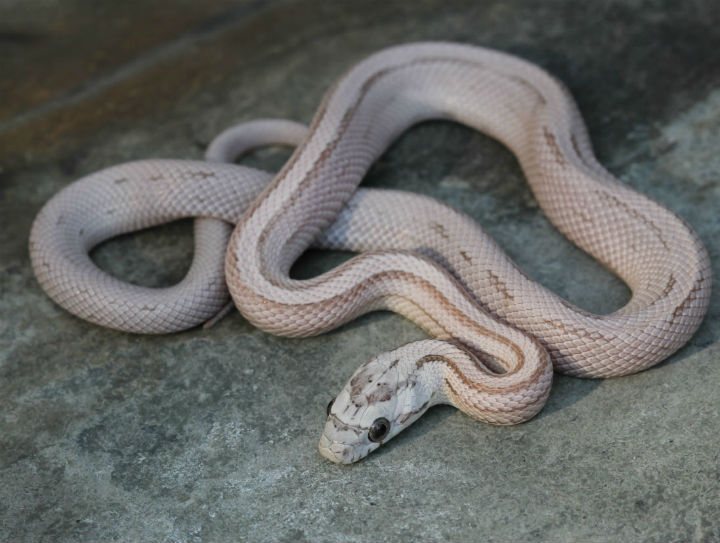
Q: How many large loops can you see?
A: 2